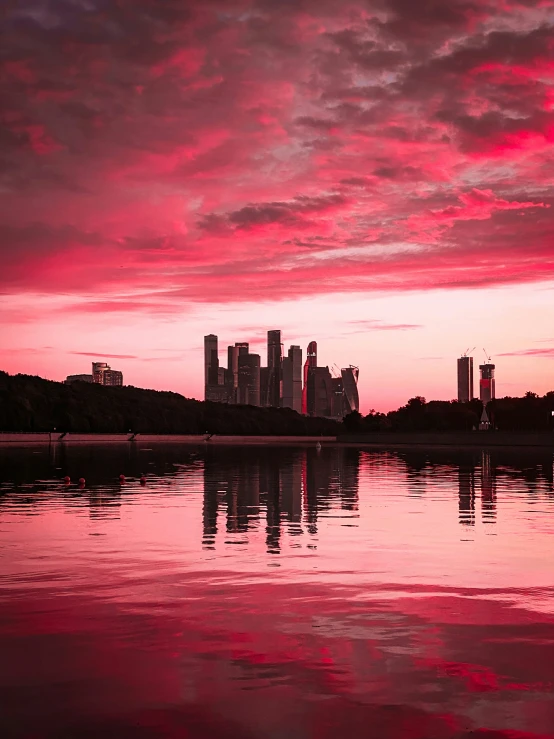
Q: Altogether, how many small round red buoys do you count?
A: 4